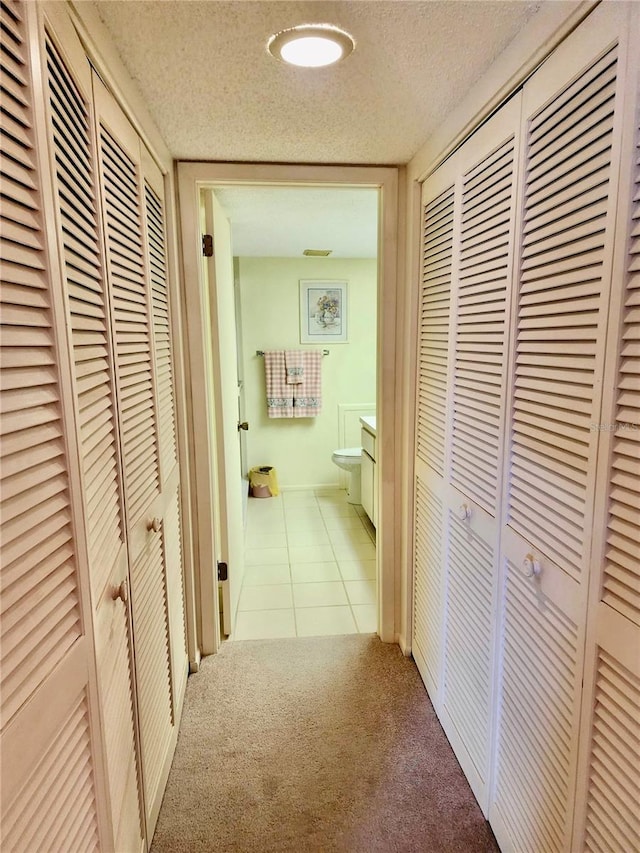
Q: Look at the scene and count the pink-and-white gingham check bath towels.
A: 2